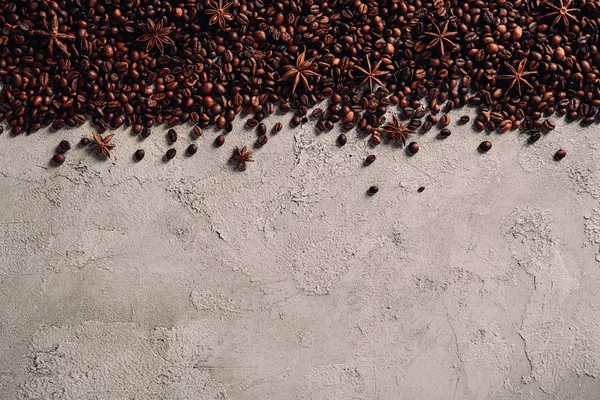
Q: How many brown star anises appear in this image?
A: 11